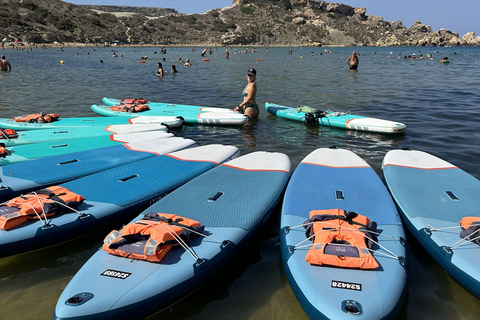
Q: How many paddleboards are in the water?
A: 11